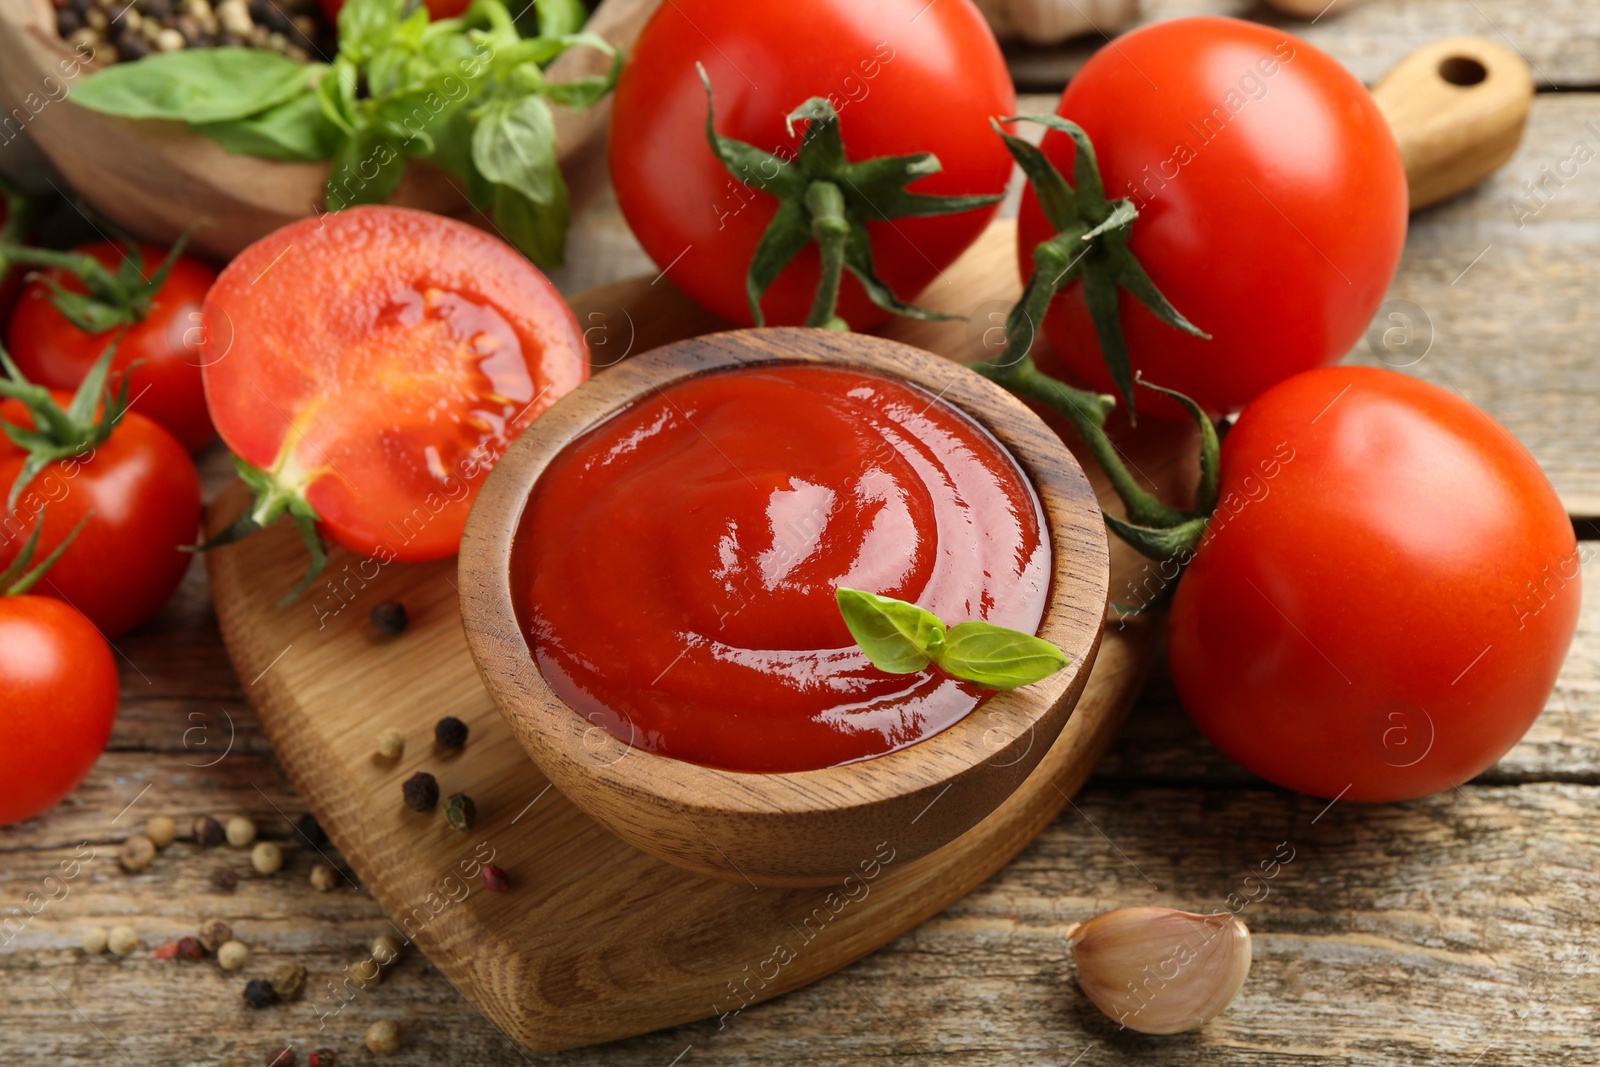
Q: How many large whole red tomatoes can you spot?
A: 3